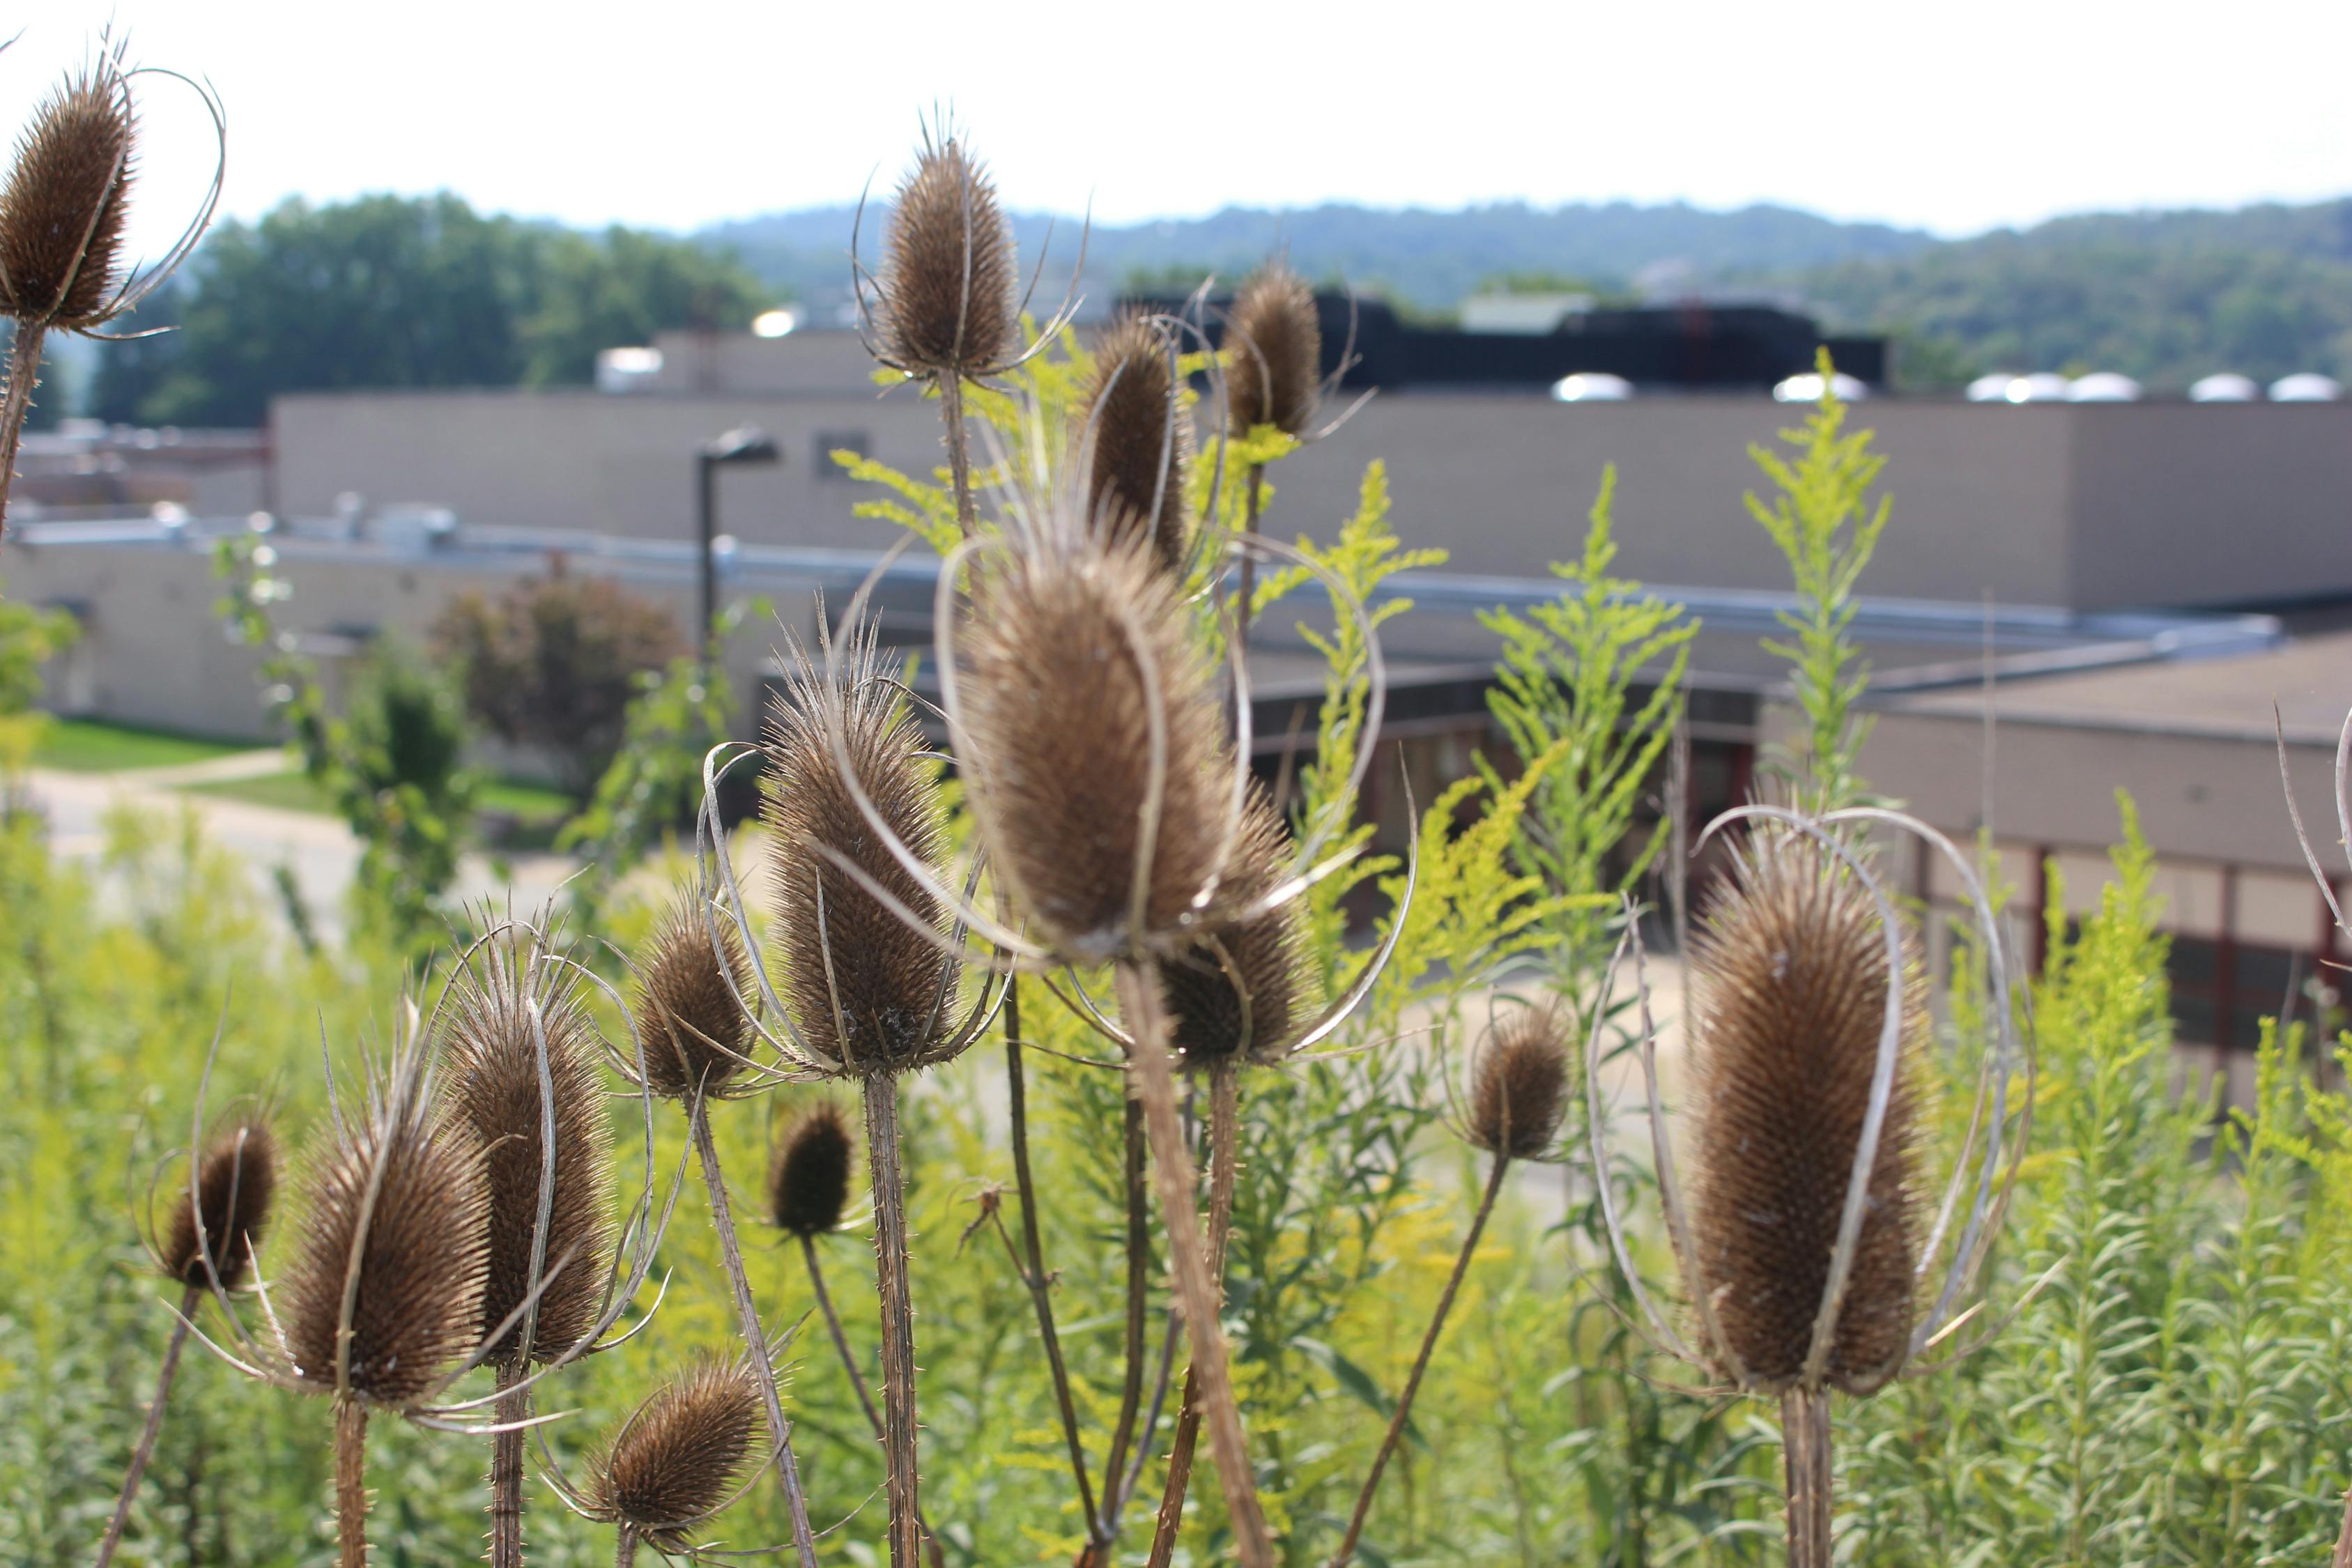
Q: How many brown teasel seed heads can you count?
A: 15